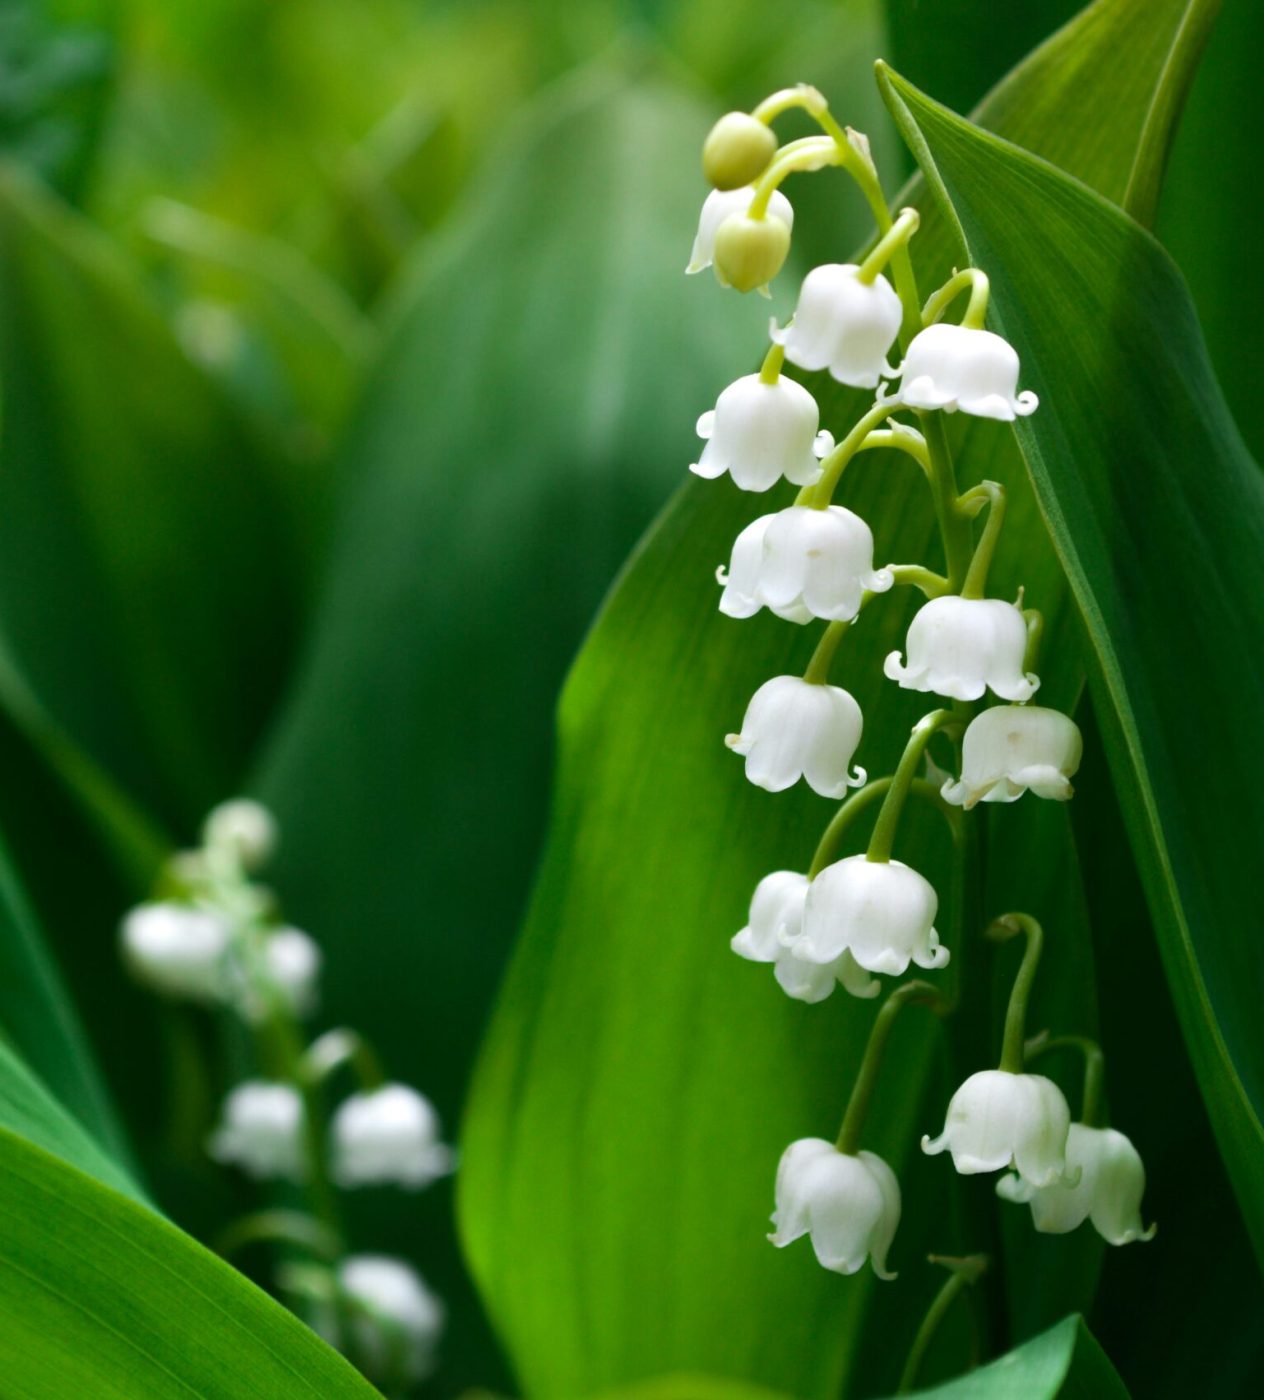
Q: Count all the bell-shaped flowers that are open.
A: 14